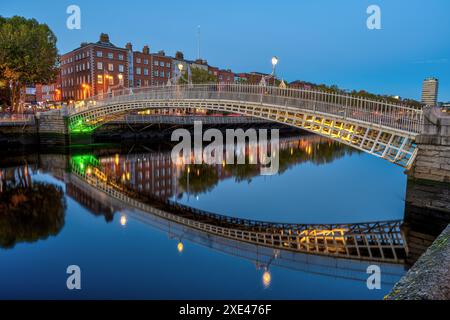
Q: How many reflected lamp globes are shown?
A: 3